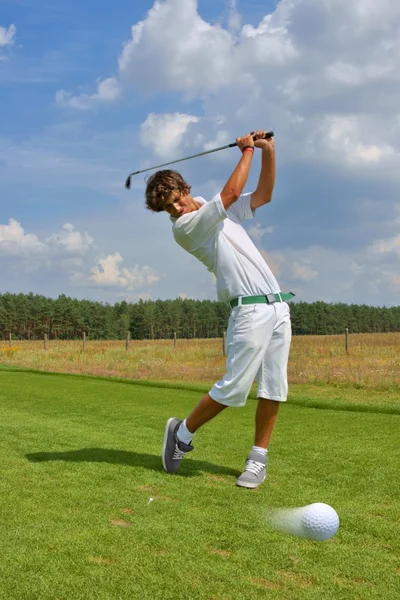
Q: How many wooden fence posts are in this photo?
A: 7